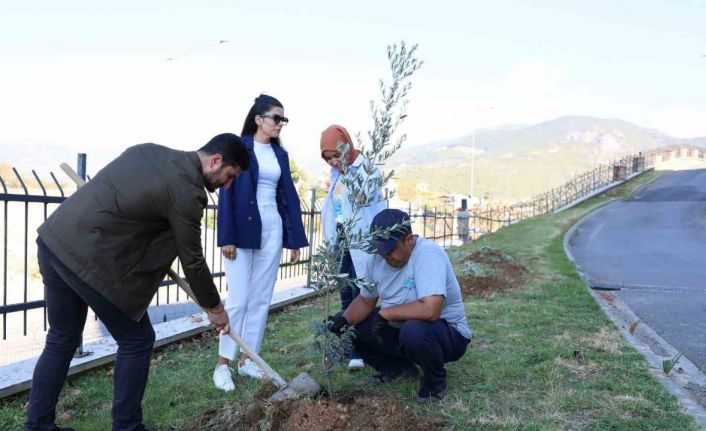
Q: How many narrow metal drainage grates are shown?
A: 1